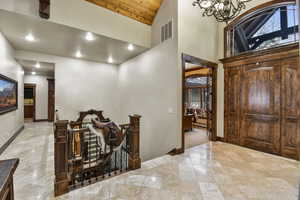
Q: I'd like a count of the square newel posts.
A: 2